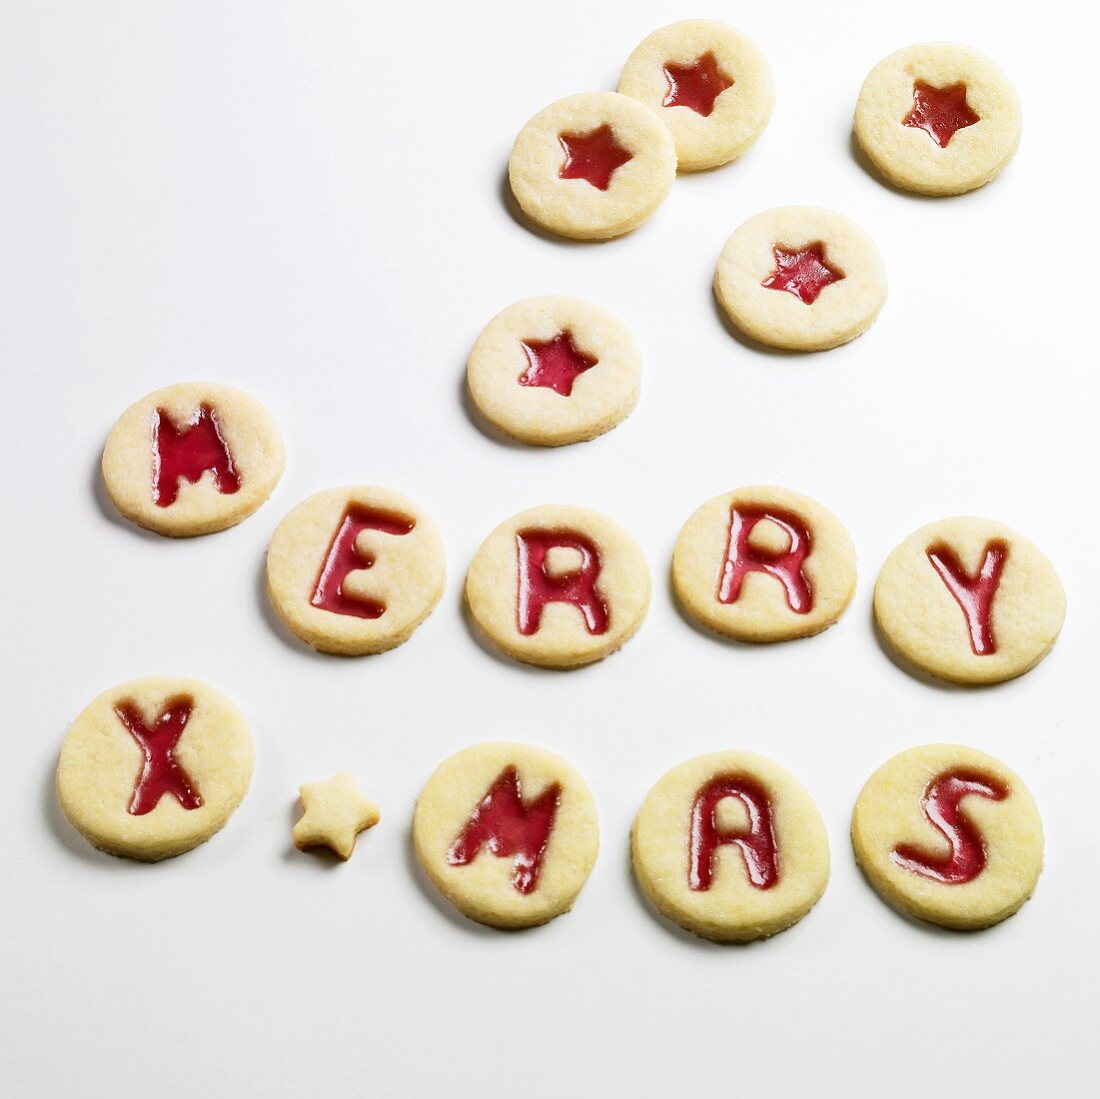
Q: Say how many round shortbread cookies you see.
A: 14